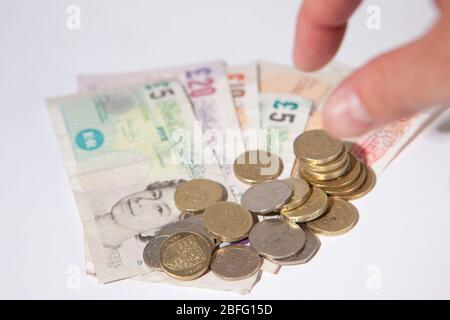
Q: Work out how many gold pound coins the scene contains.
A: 13